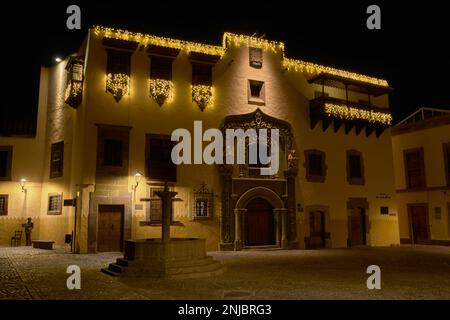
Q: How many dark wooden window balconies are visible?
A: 5